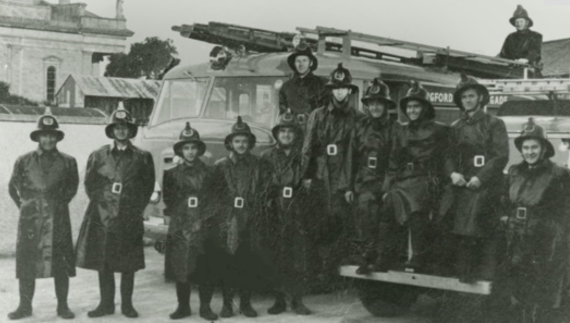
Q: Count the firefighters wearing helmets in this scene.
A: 12